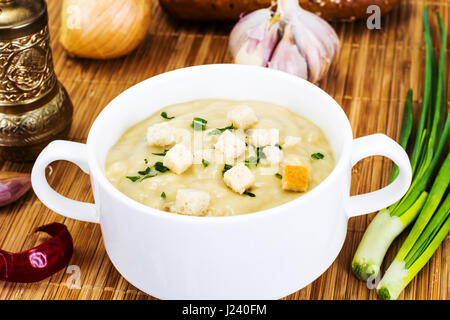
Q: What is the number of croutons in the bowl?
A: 9